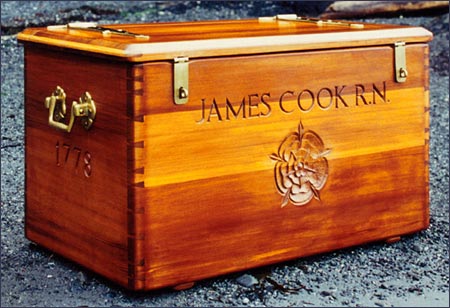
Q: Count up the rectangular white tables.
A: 0